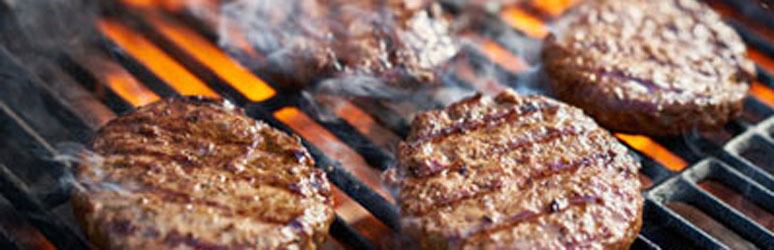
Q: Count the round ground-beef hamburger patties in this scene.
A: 4